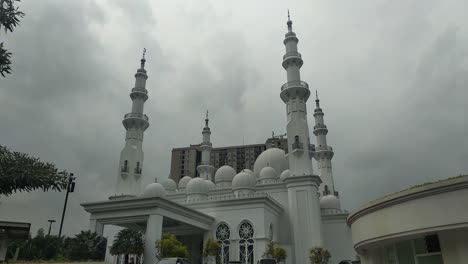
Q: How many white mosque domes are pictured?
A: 12